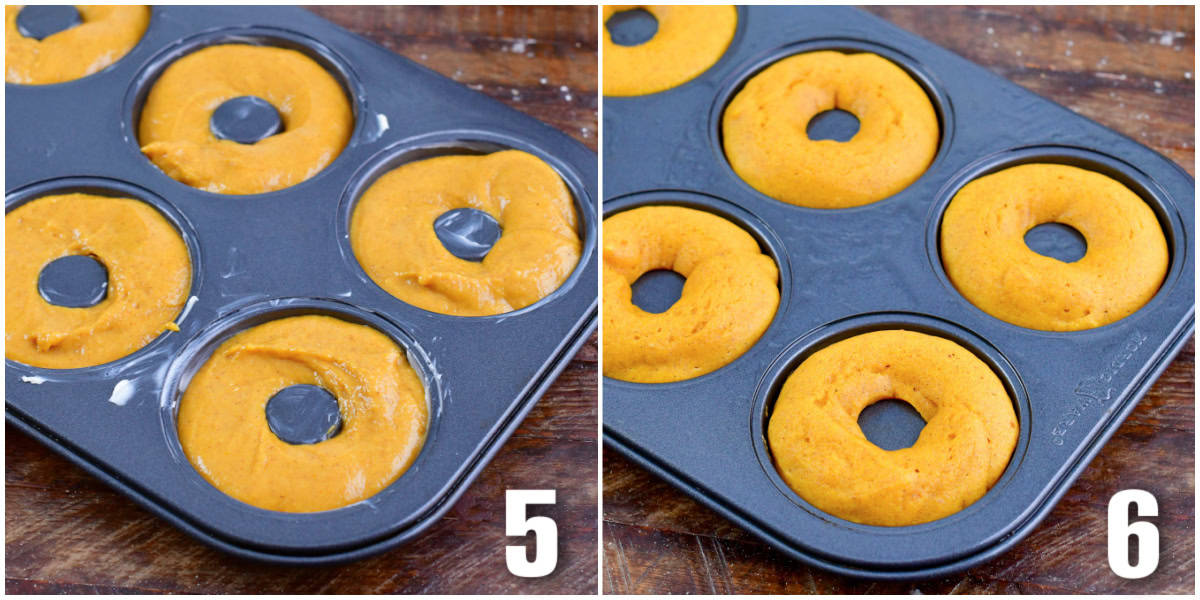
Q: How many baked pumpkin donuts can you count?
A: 5